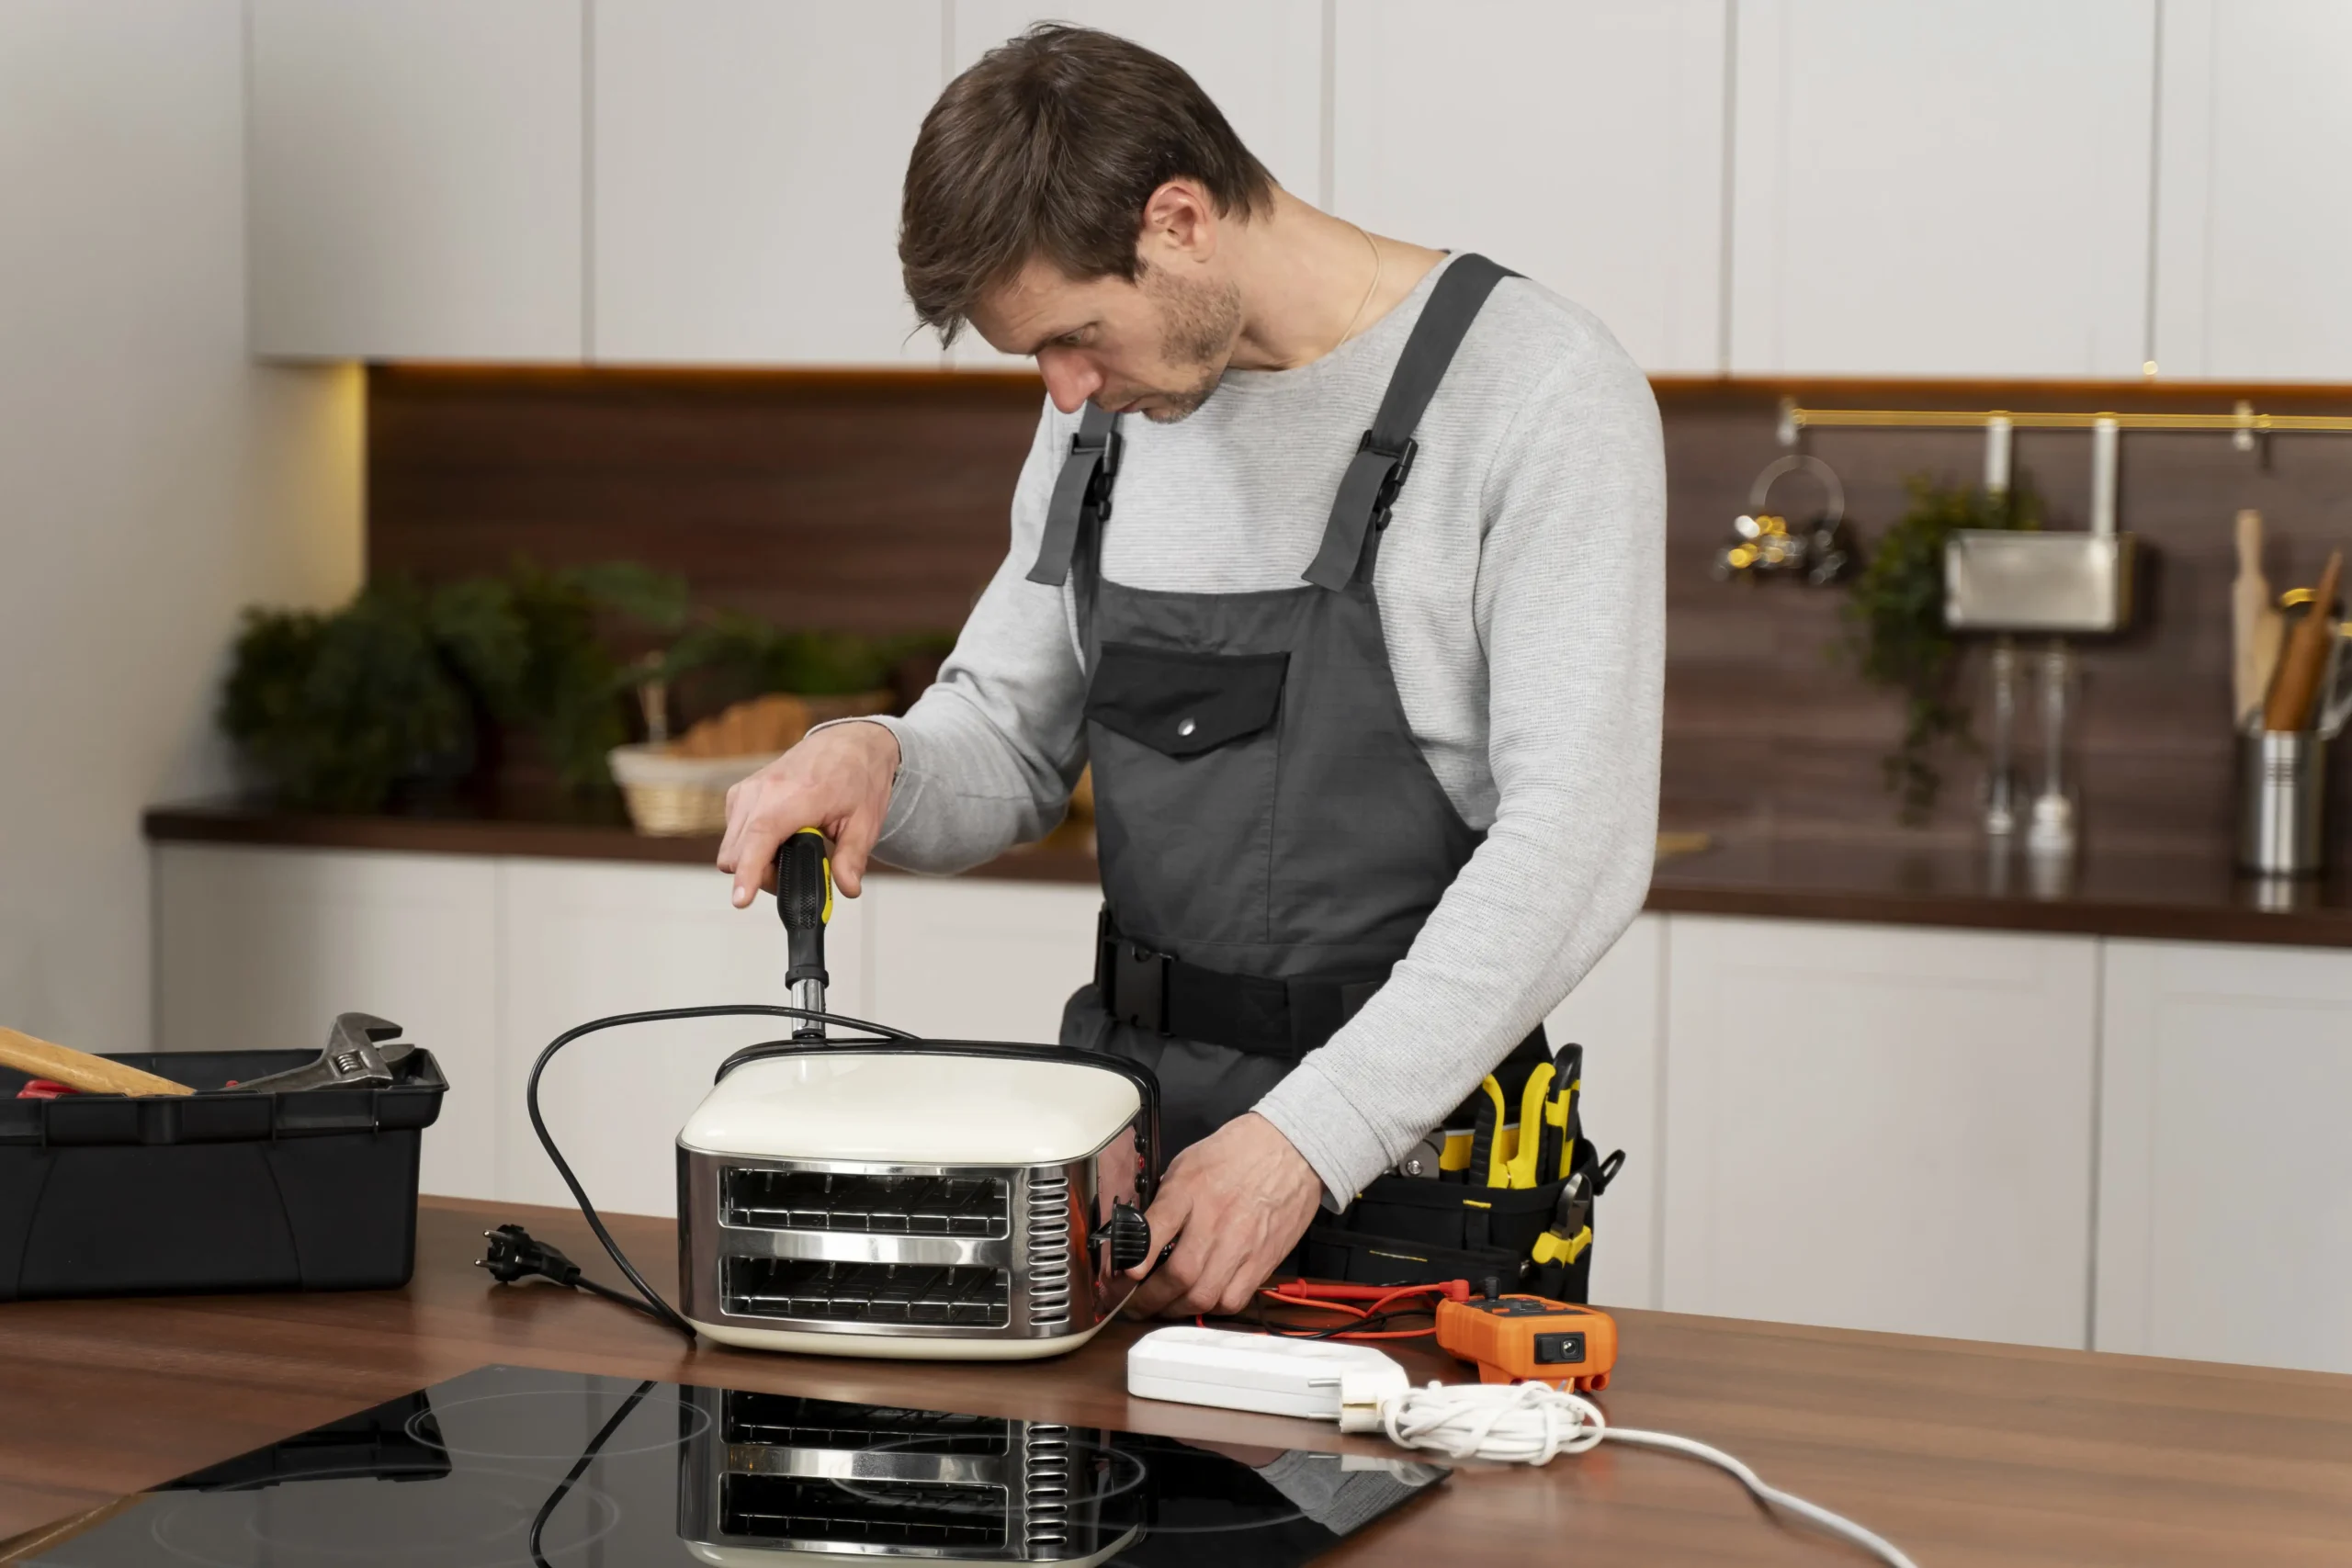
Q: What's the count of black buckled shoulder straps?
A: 2